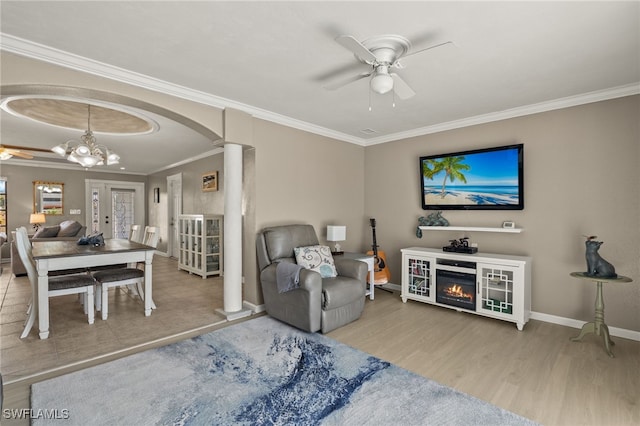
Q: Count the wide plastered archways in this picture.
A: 1